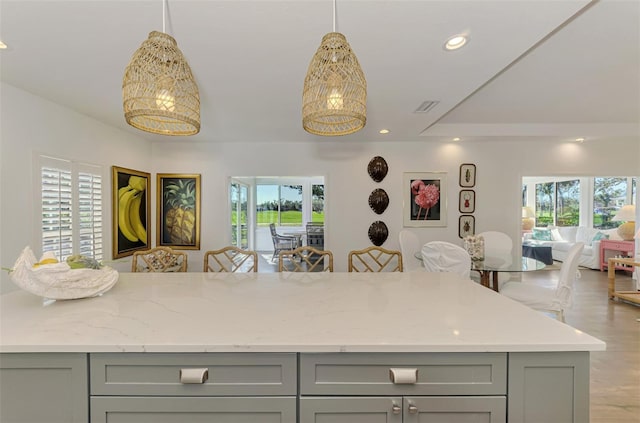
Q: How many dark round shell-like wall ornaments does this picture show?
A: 3